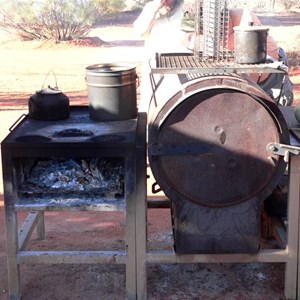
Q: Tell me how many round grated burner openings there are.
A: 3